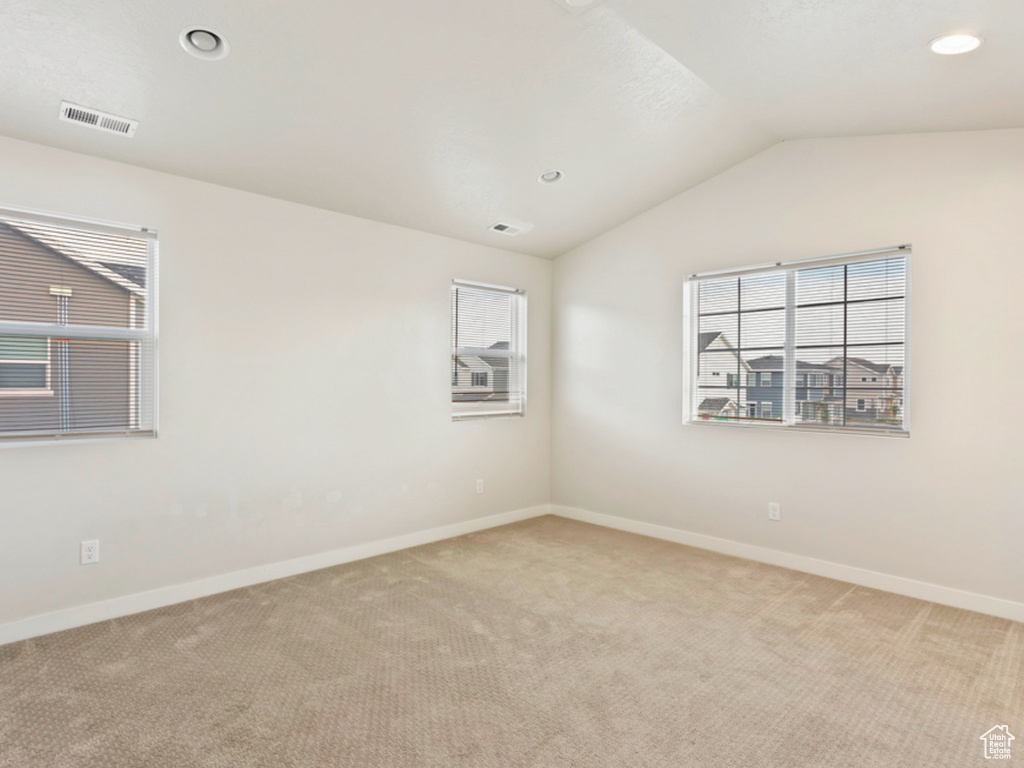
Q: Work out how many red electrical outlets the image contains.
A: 0